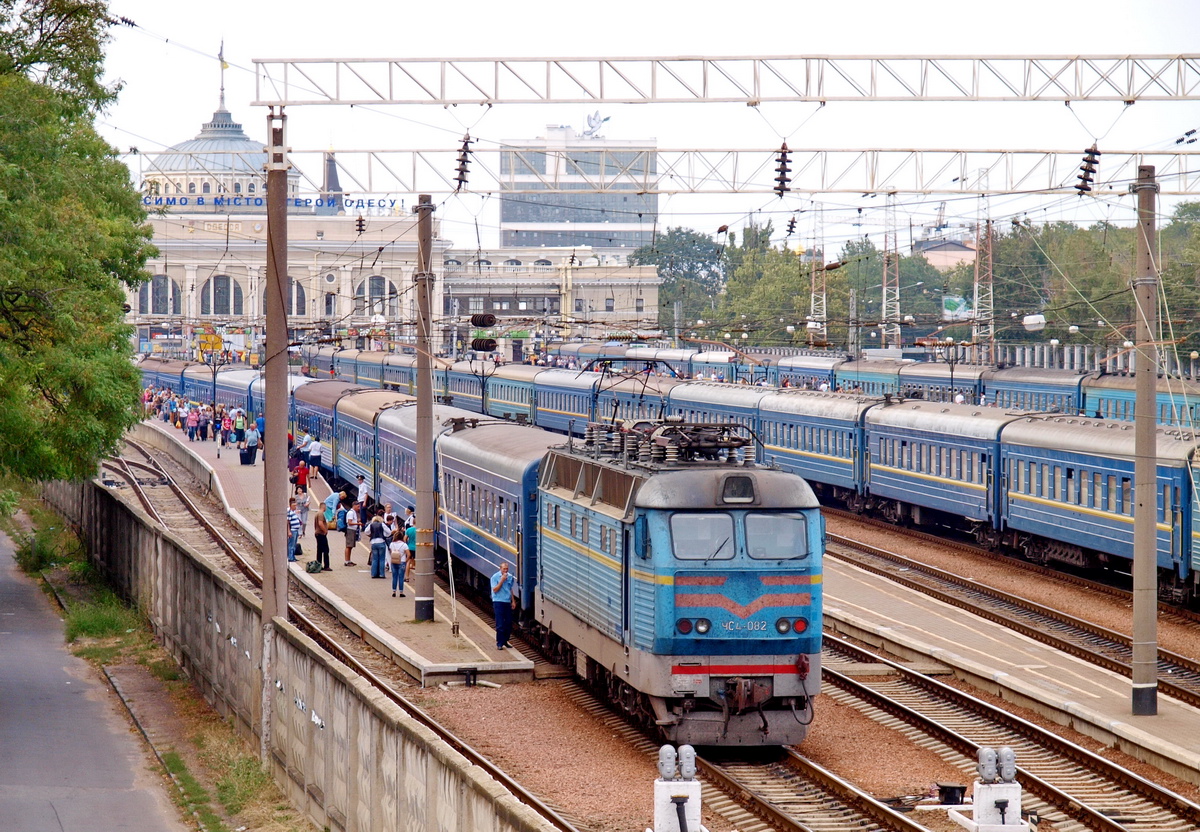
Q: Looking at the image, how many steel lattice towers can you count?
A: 3